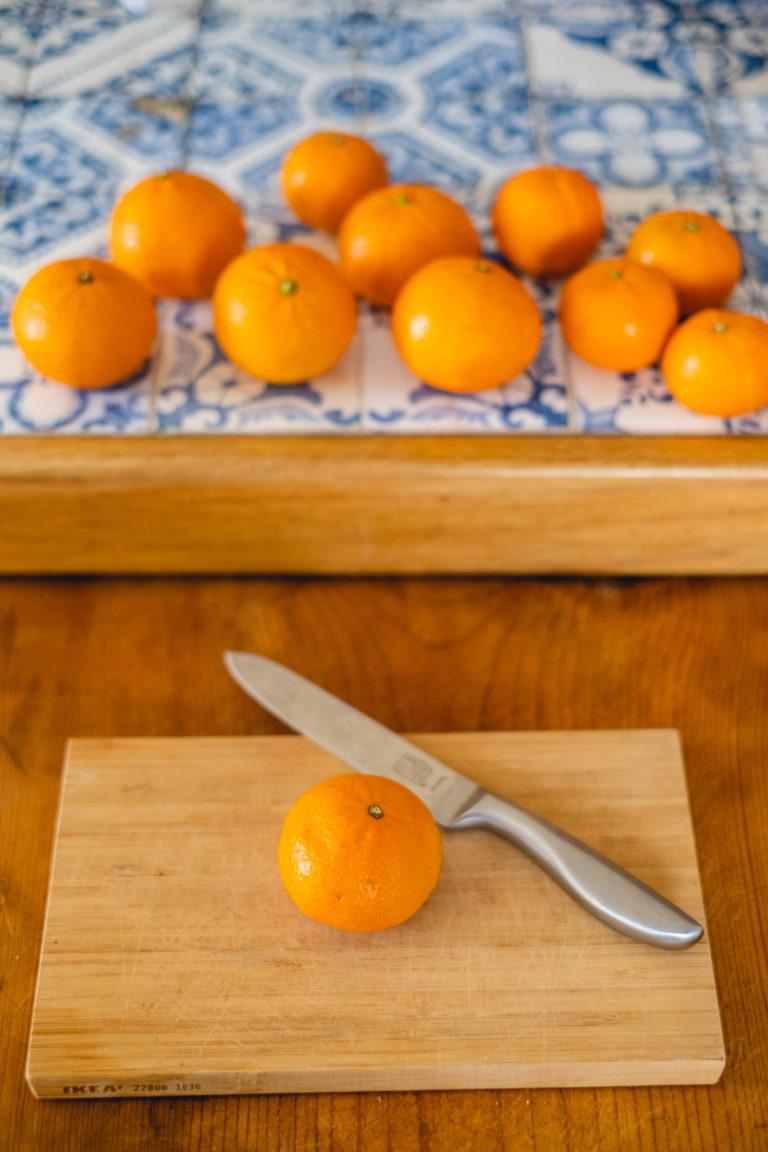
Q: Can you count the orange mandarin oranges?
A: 11